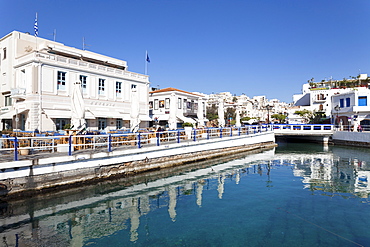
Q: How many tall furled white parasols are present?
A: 6